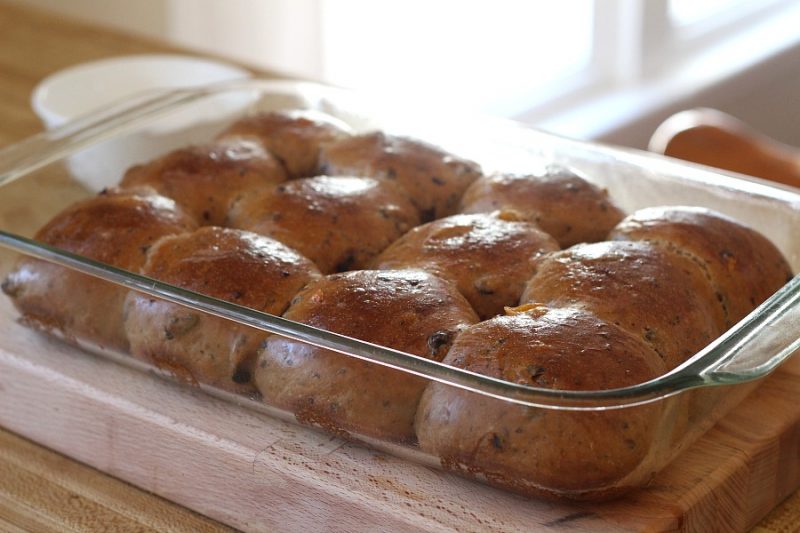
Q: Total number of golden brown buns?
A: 12